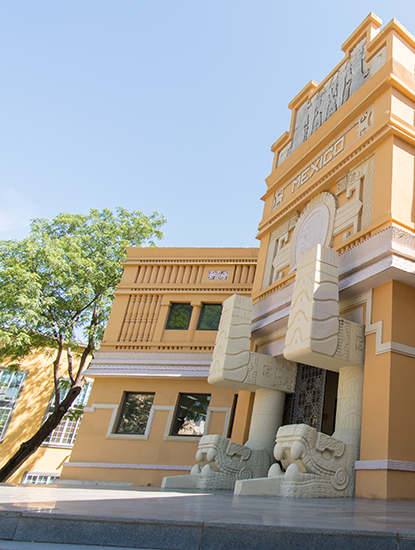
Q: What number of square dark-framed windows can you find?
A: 4